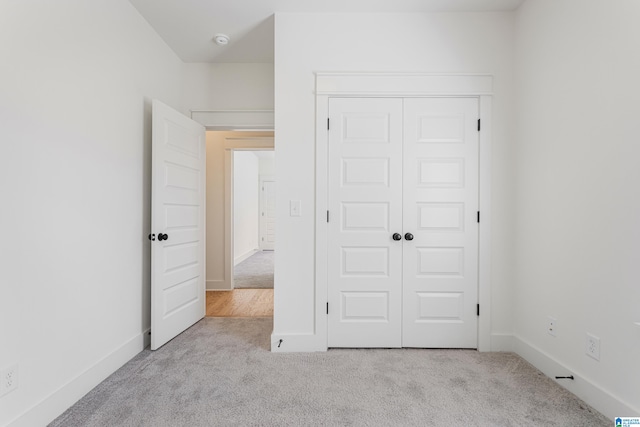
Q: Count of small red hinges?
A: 0